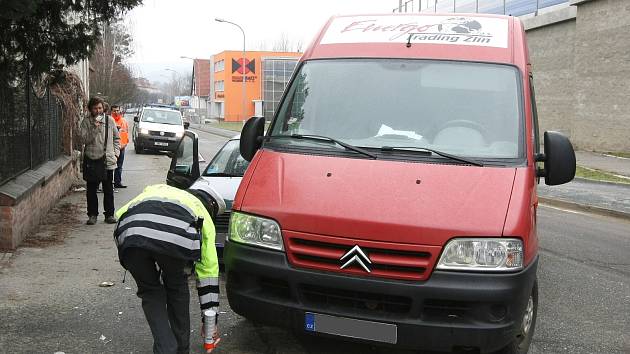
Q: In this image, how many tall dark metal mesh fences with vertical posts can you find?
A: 1